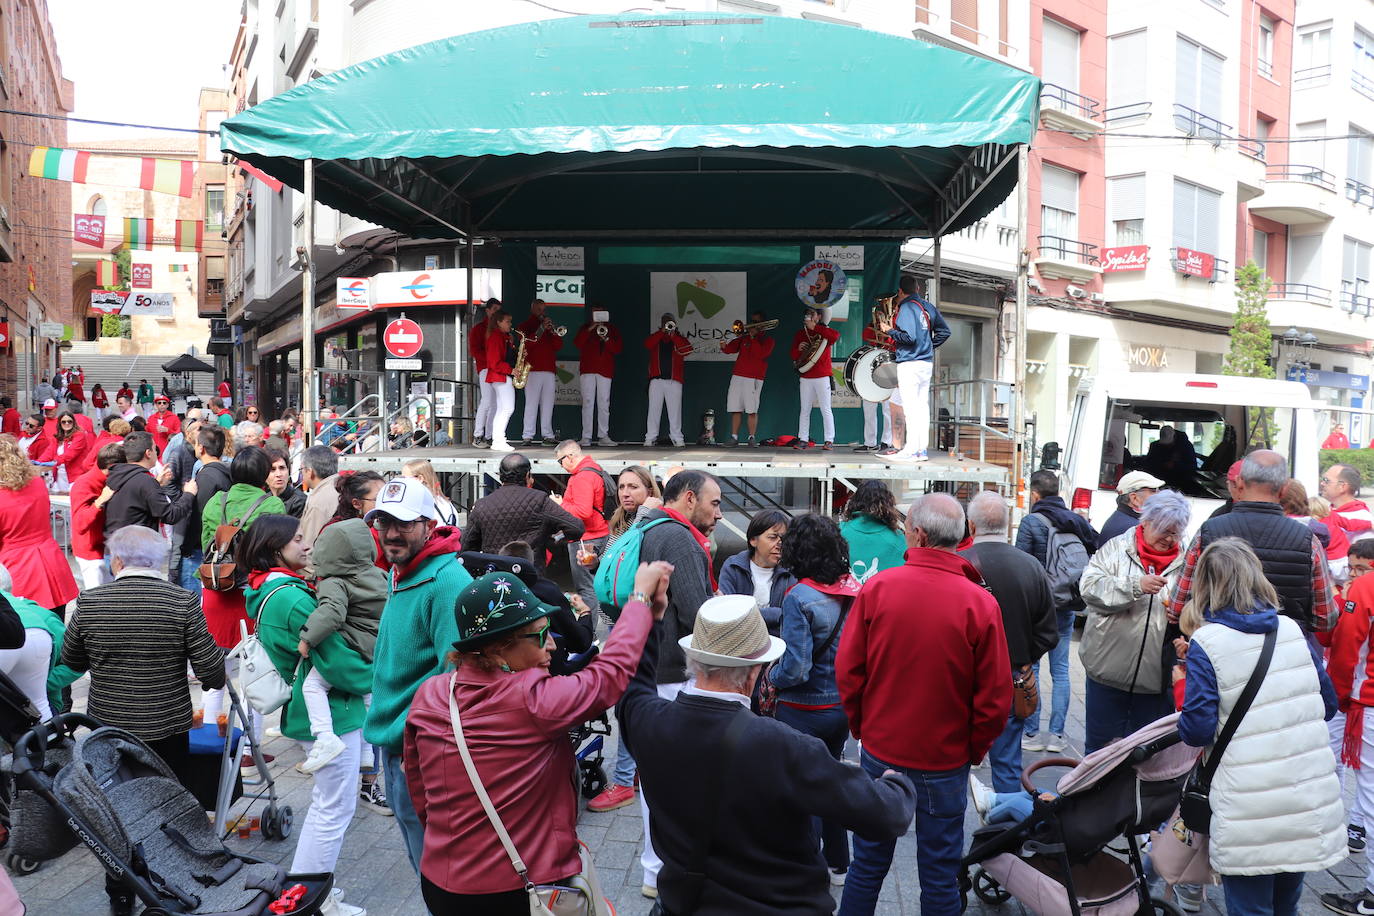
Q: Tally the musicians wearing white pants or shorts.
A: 10